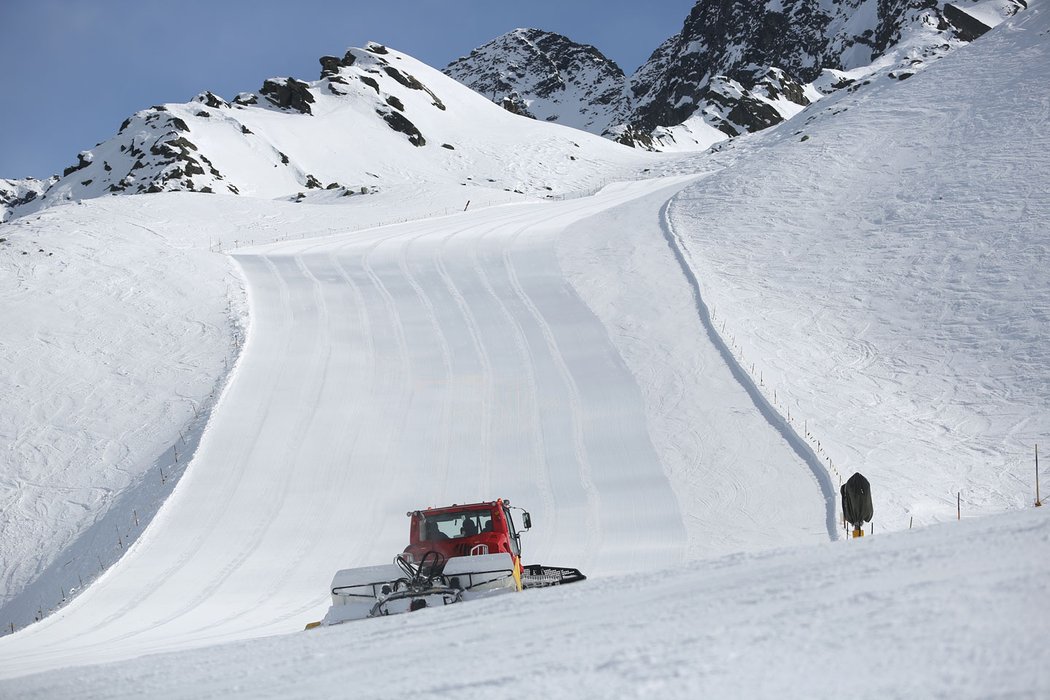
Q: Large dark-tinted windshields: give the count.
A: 1